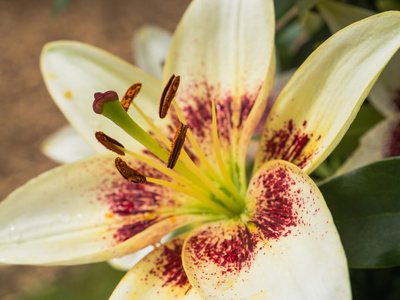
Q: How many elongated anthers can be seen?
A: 5